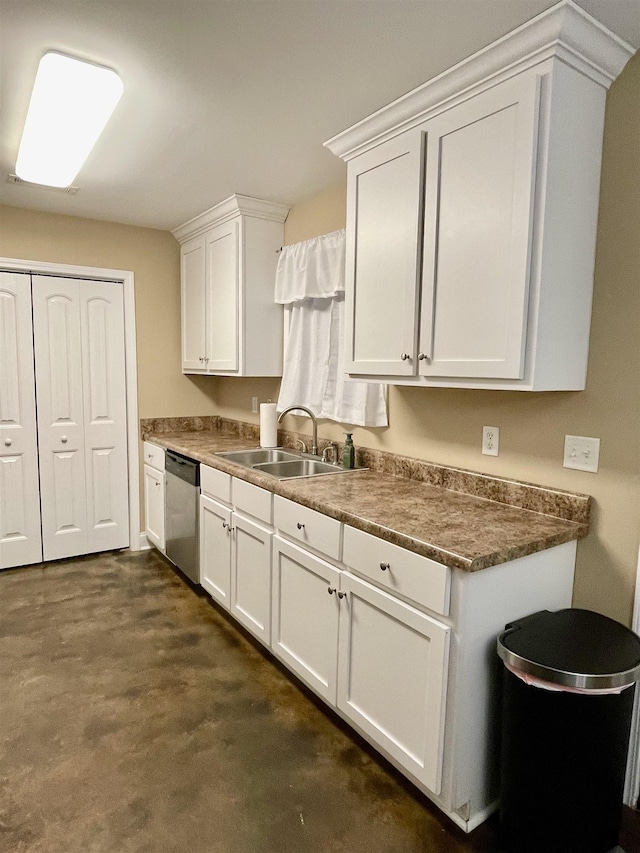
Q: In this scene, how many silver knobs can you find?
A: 12